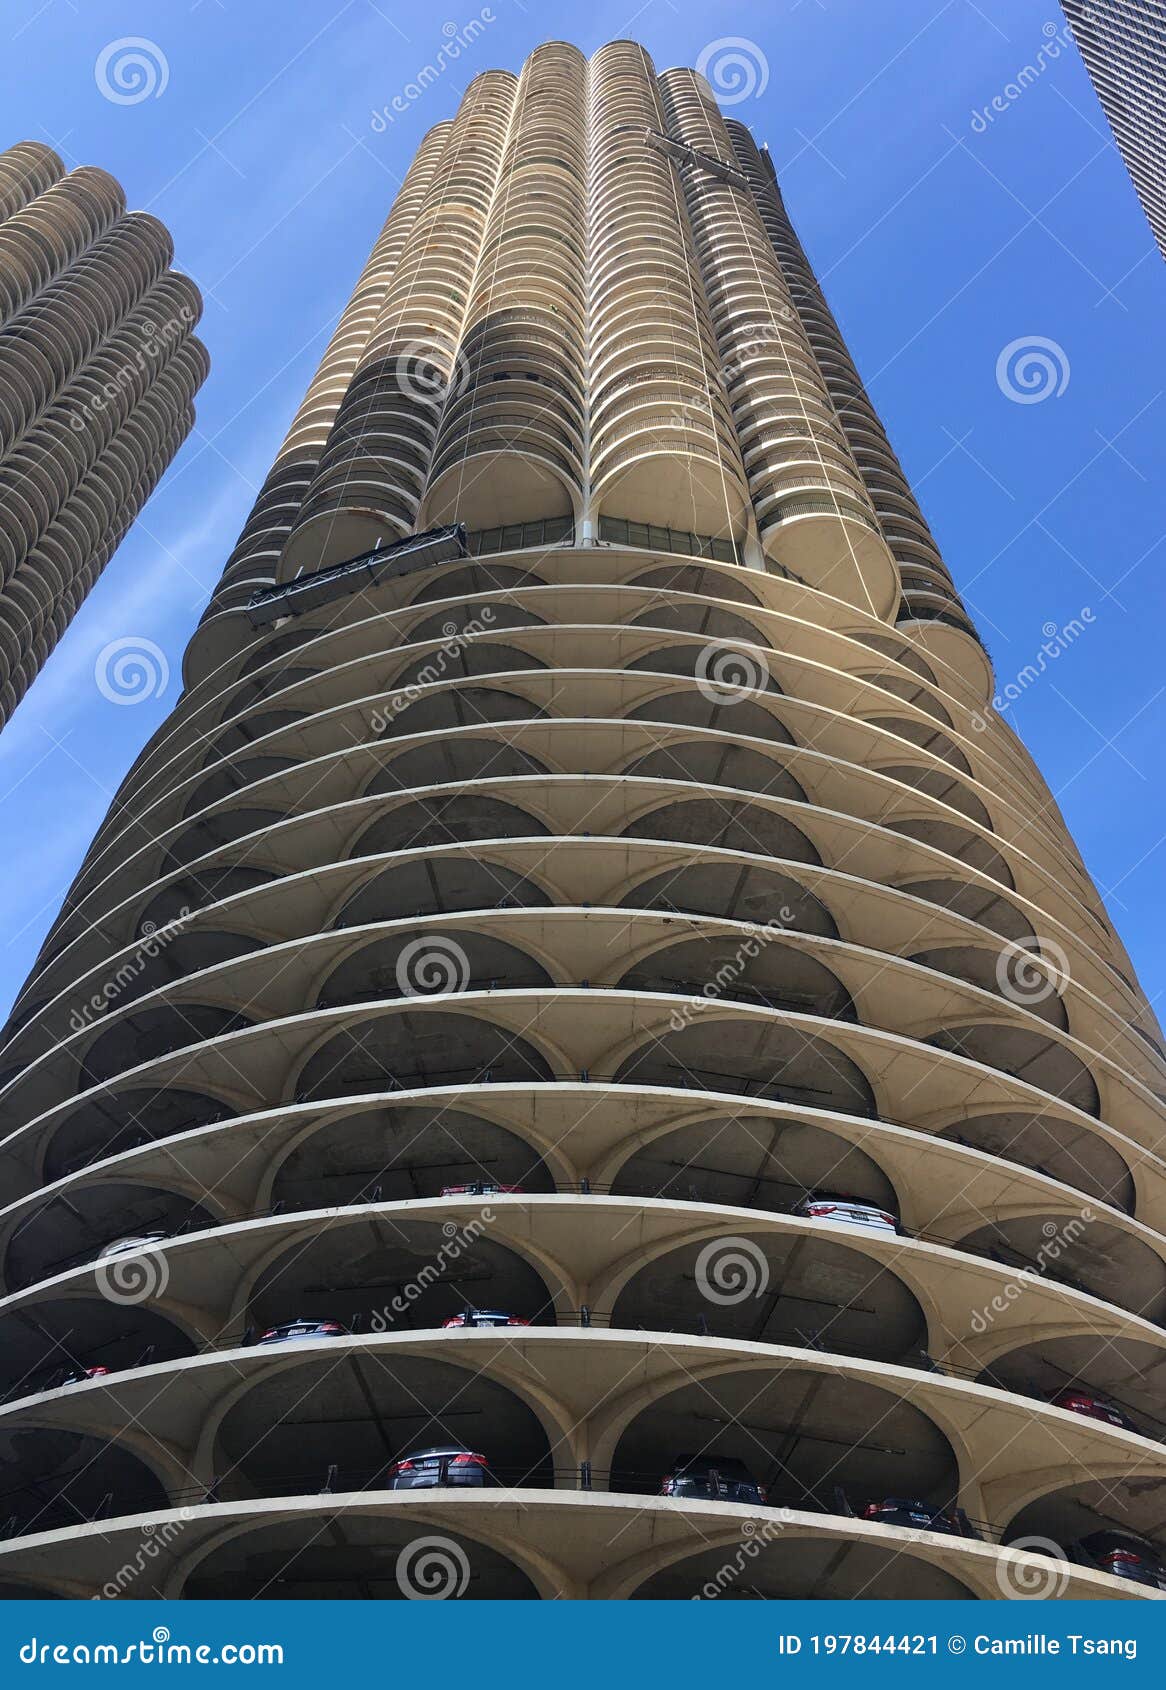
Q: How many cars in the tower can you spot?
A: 11